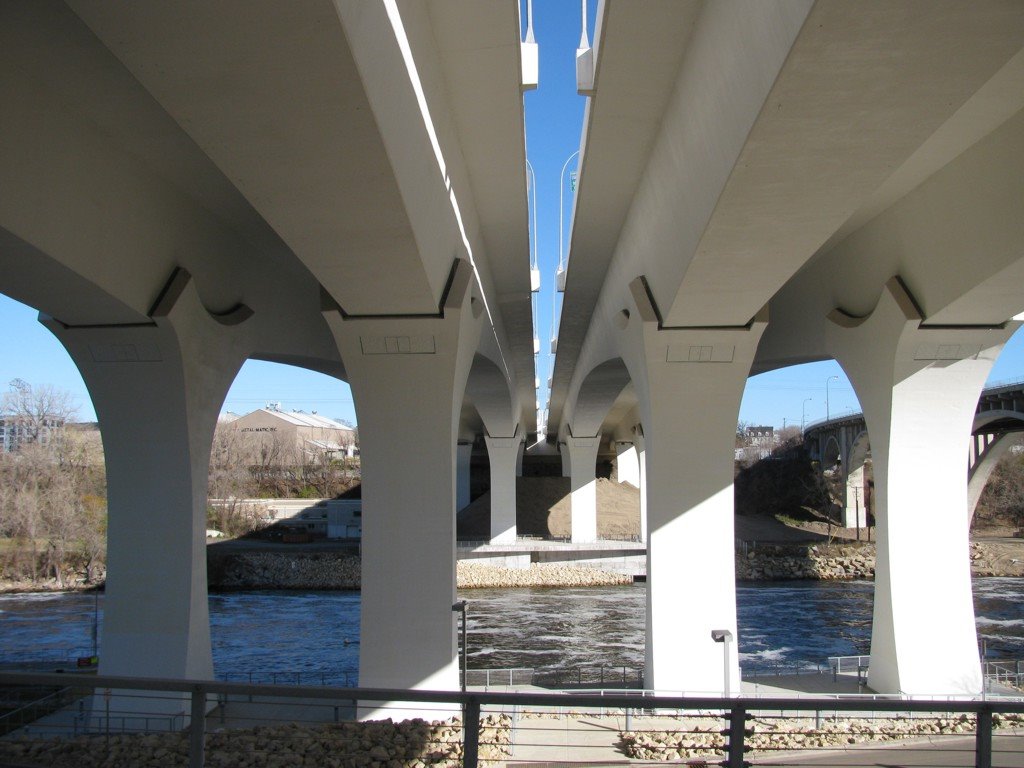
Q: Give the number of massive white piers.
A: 4